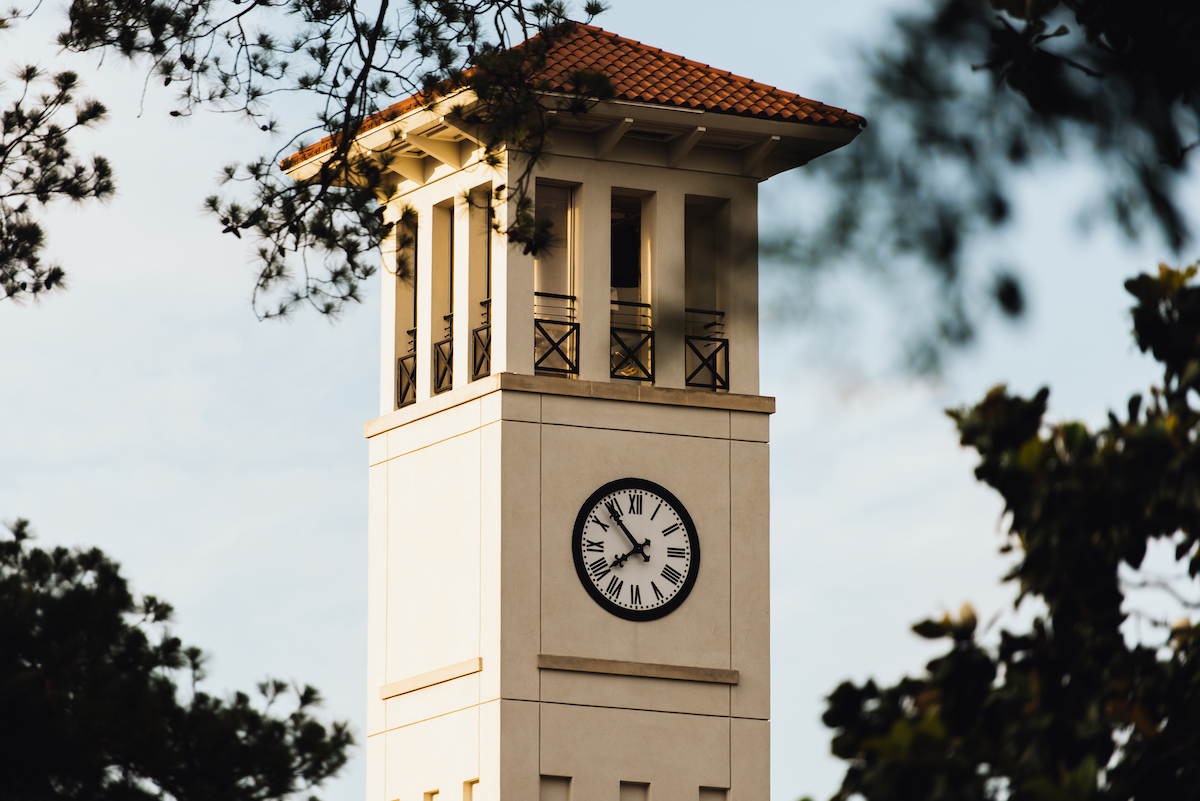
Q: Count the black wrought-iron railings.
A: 6